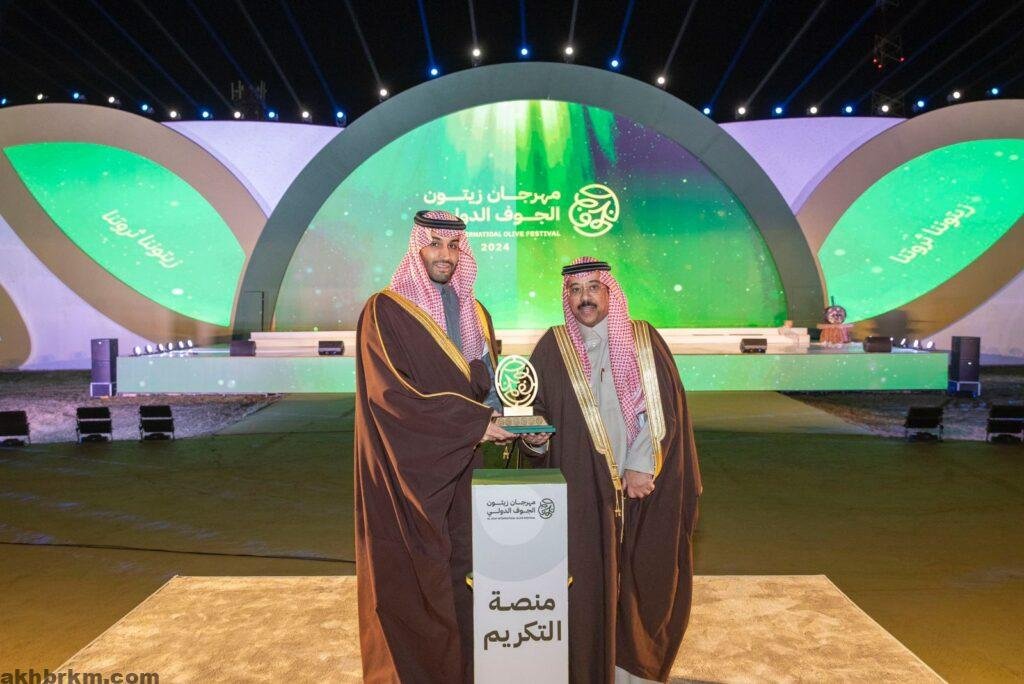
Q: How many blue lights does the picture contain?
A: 14